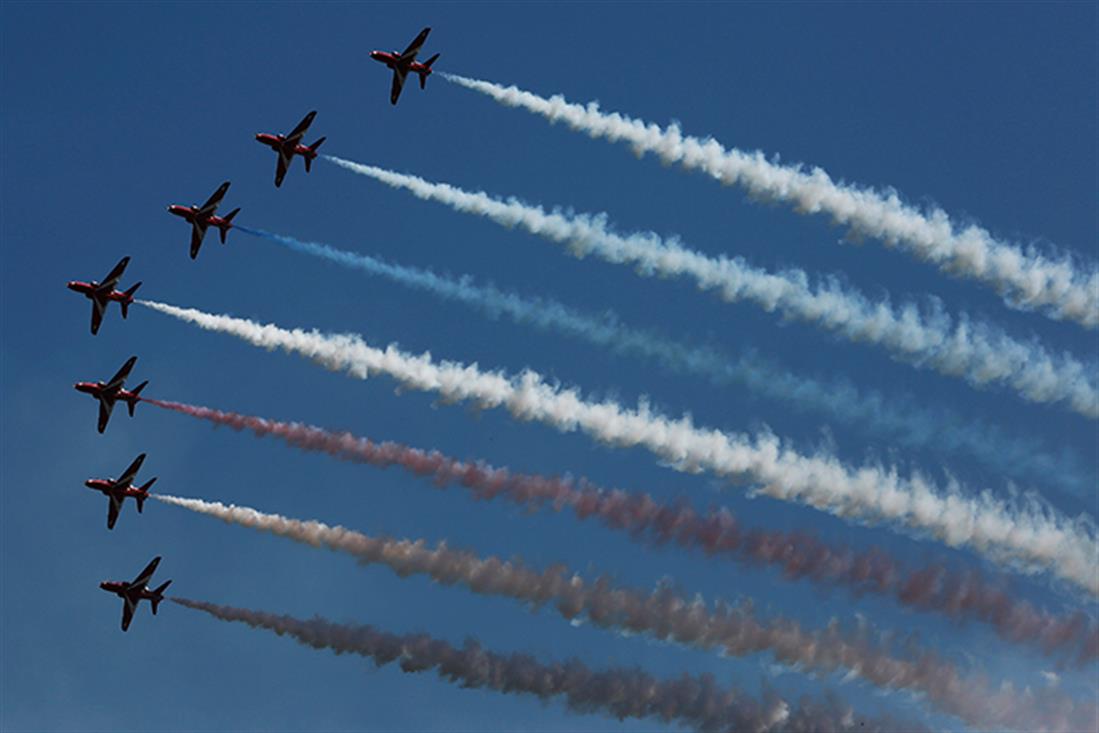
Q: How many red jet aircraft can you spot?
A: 7